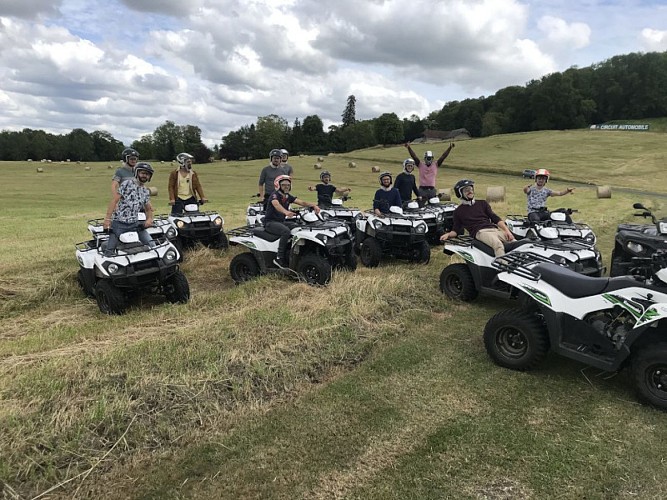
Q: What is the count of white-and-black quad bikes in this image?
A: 13